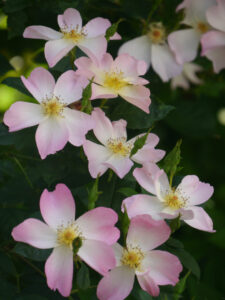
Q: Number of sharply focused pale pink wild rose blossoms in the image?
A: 7